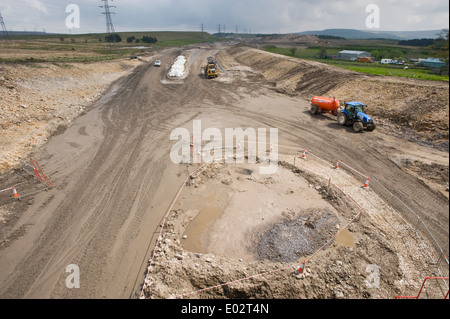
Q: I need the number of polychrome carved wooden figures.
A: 0